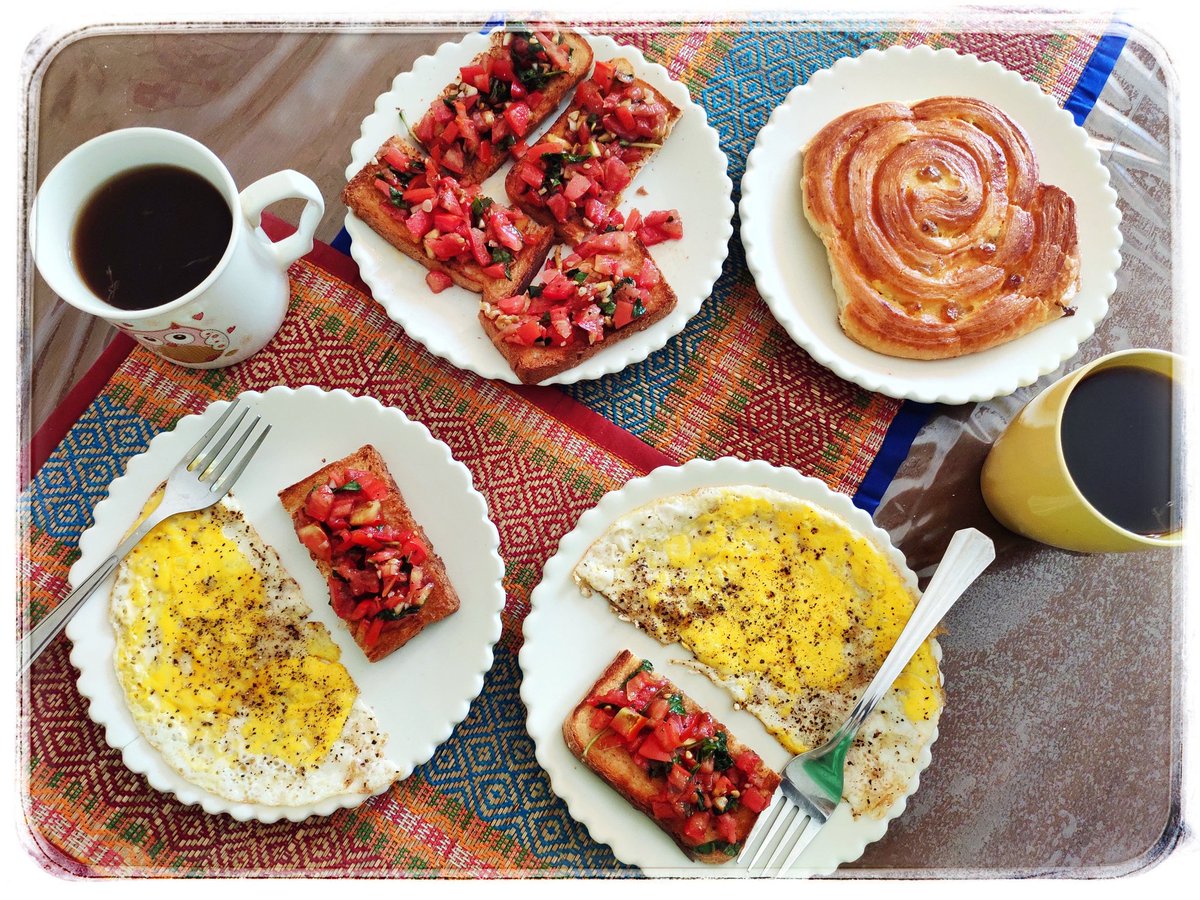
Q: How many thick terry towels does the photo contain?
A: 0